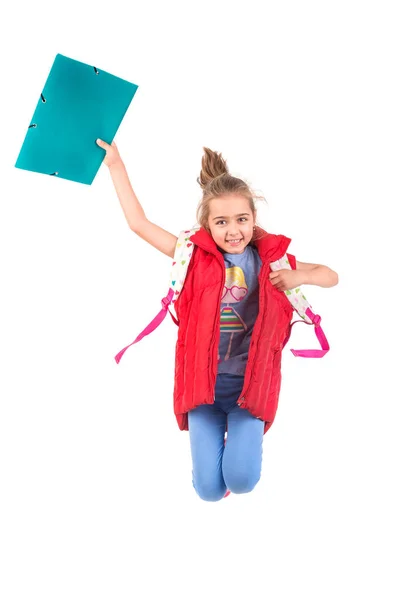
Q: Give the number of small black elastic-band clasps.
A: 4